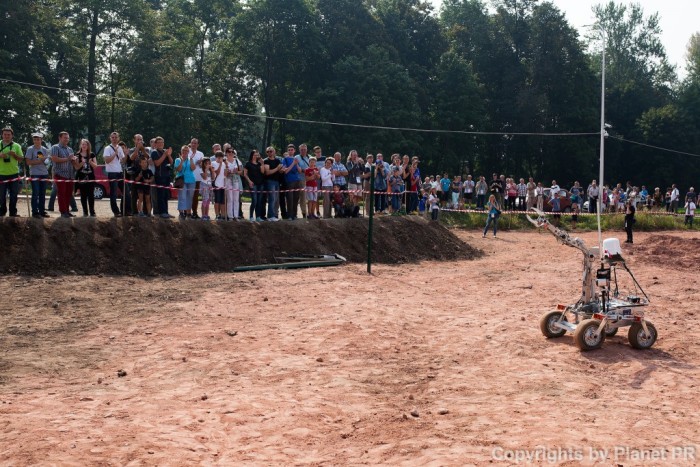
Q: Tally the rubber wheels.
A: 4